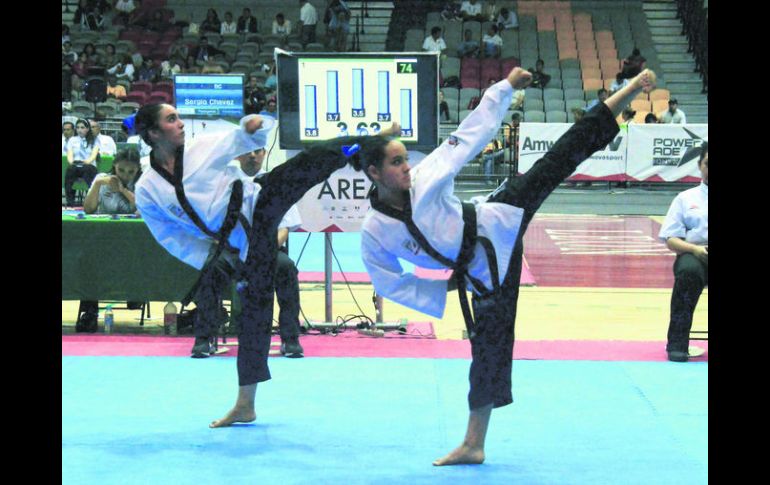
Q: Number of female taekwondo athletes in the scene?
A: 2